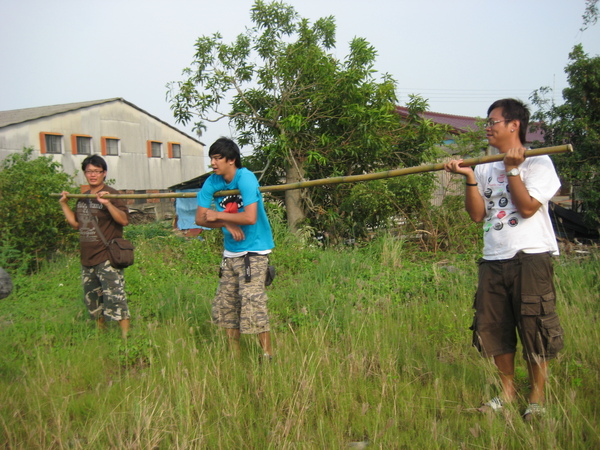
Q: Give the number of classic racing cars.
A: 0